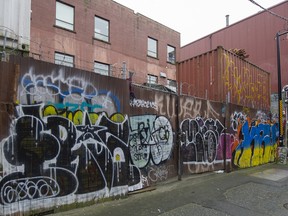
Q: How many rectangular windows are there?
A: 8